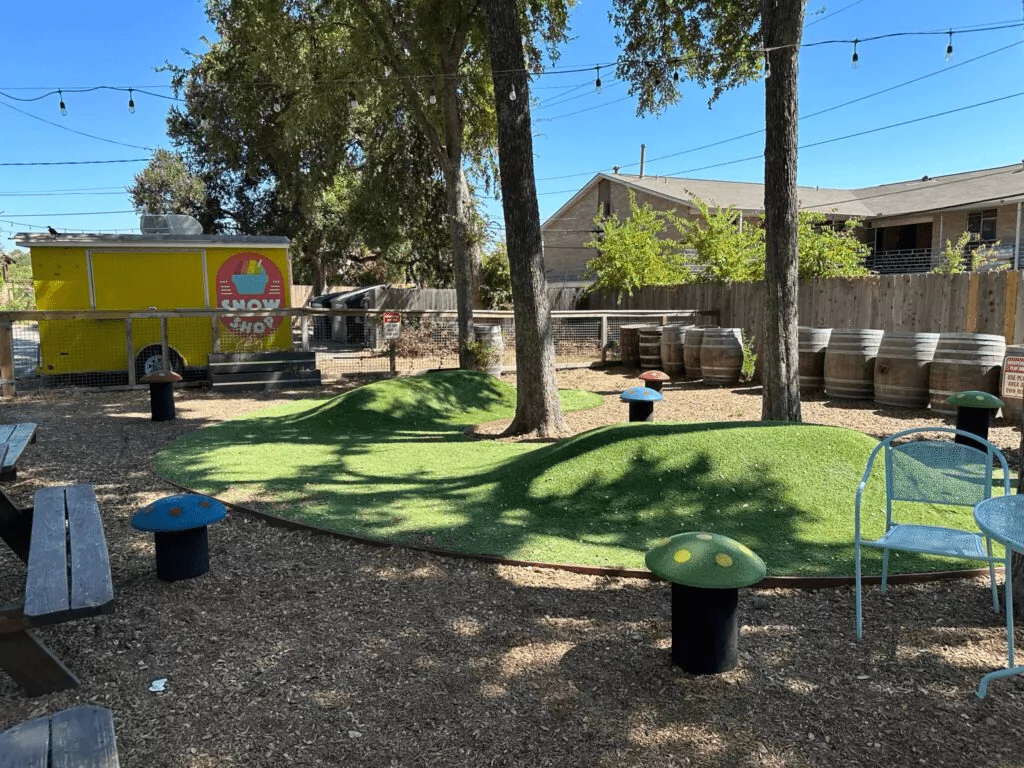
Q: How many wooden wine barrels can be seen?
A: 11